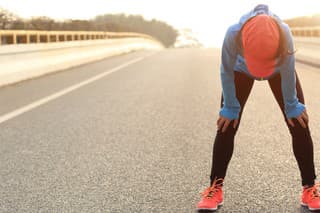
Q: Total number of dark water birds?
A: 0